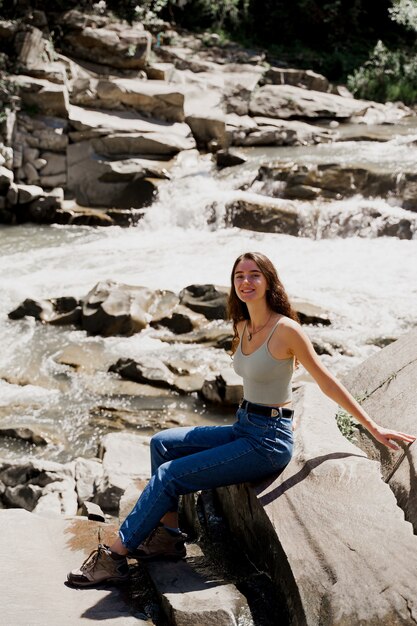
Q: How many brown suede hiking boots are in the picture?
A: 2